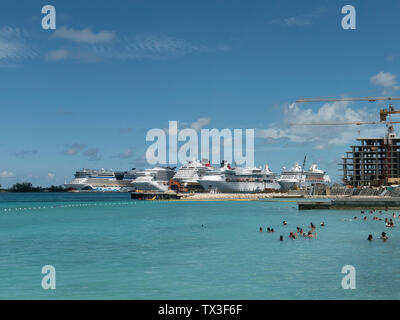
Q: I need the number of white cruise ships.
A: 5